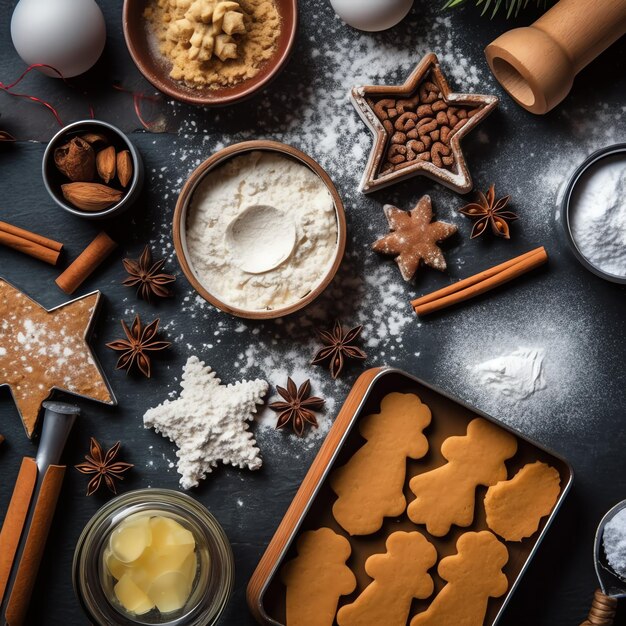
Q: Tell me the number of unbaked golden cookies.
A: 6